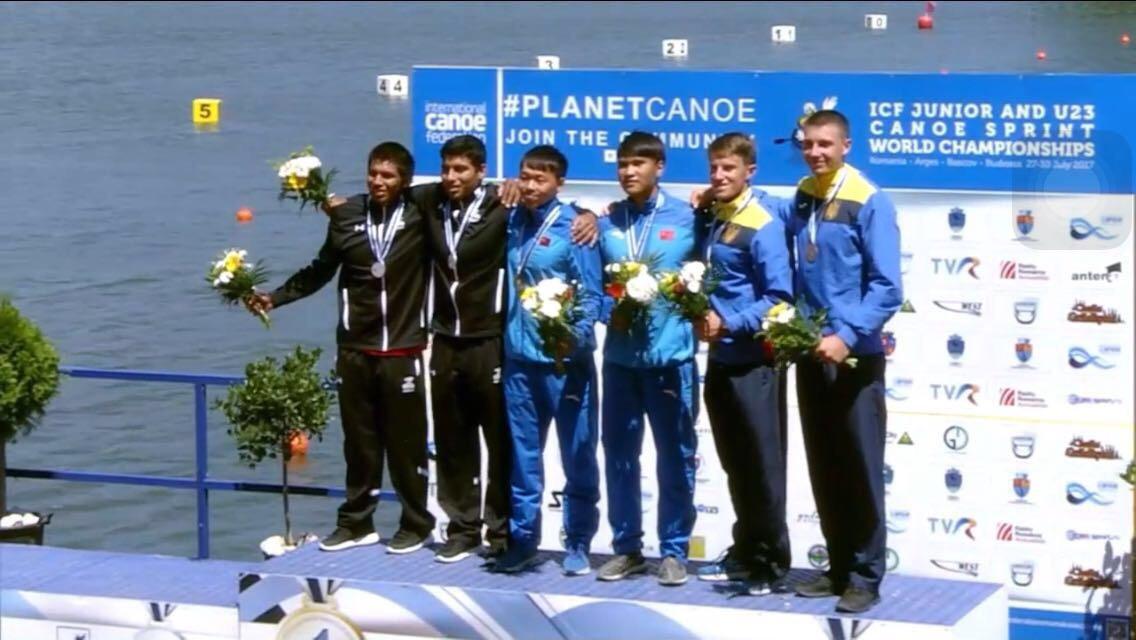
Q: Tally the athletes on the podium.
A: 6